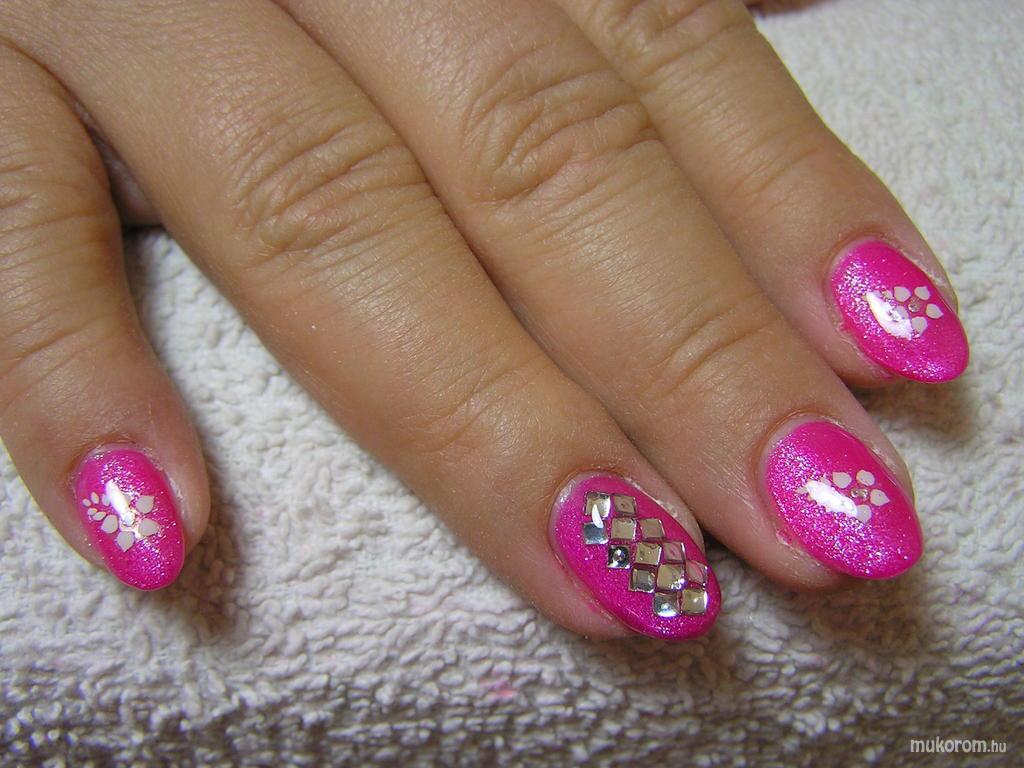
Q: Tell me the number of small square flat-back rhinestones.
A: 13